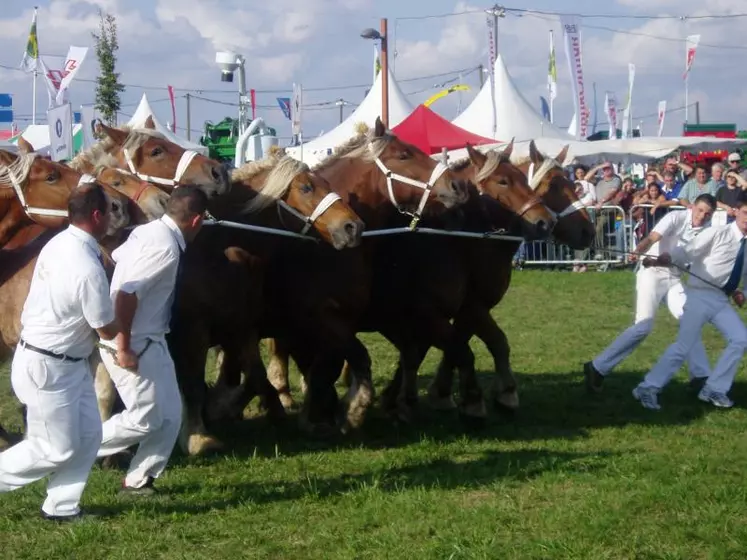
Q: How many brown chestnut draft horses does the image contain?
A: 7